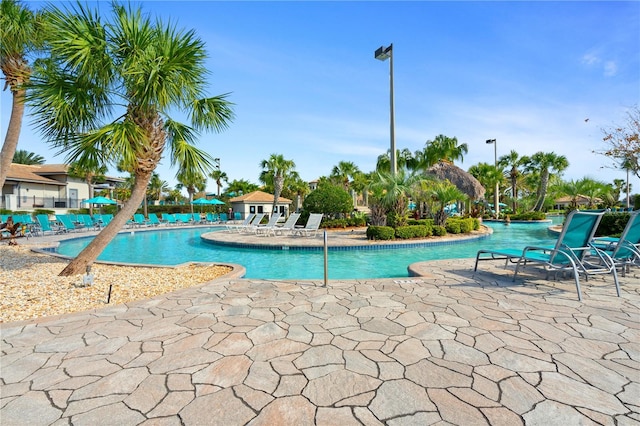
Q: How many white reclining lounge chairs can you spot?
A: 5